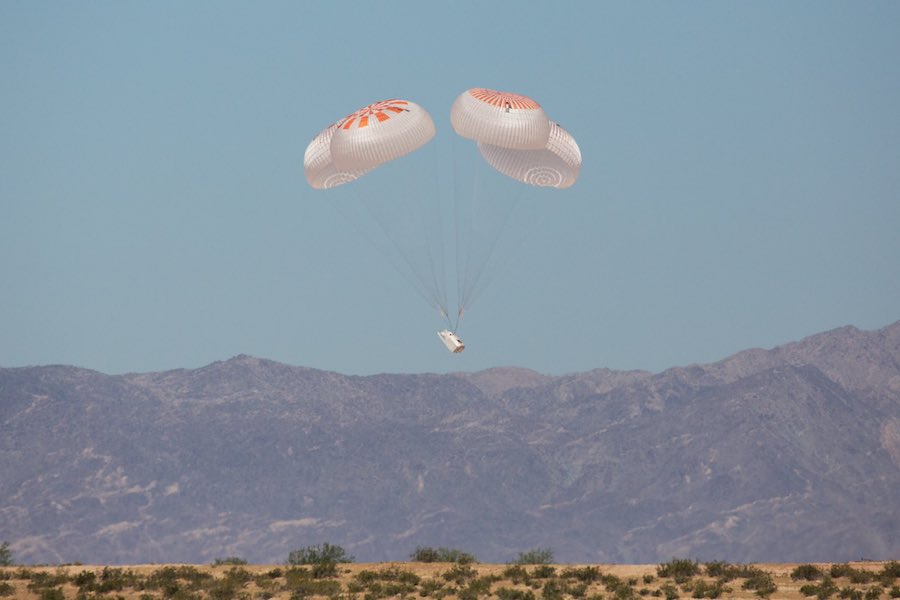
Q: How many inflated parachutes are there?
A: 4